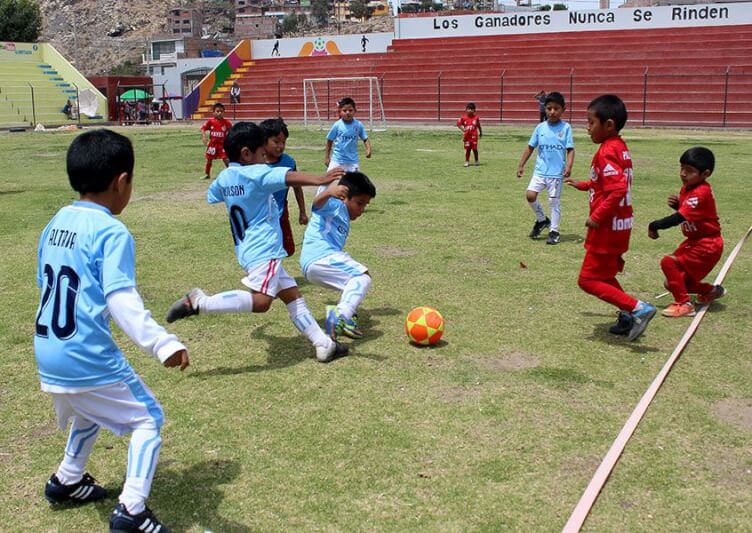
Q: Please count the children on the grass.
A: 10